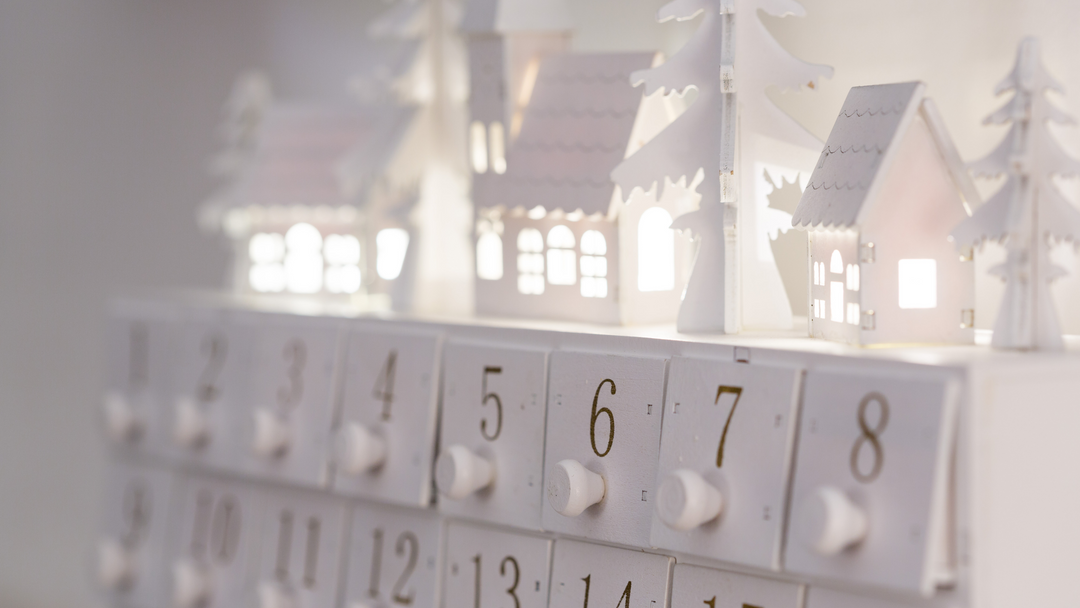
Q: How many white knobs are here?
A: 11